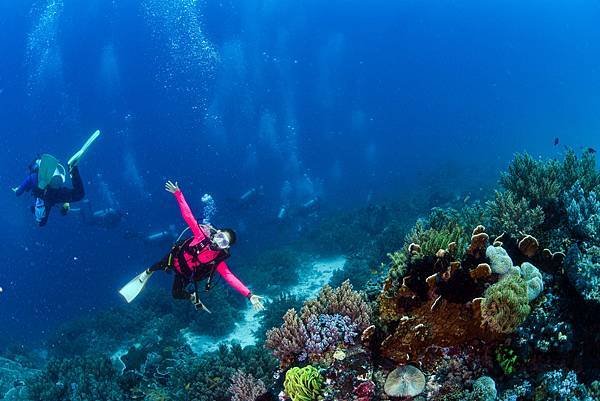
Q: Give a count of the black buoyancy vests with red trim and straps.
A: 1